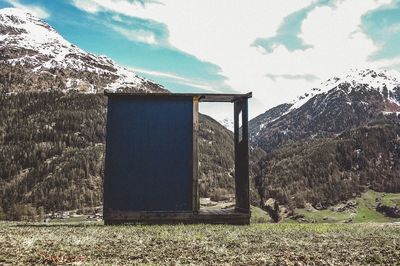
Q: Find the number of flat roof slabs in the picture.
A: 1